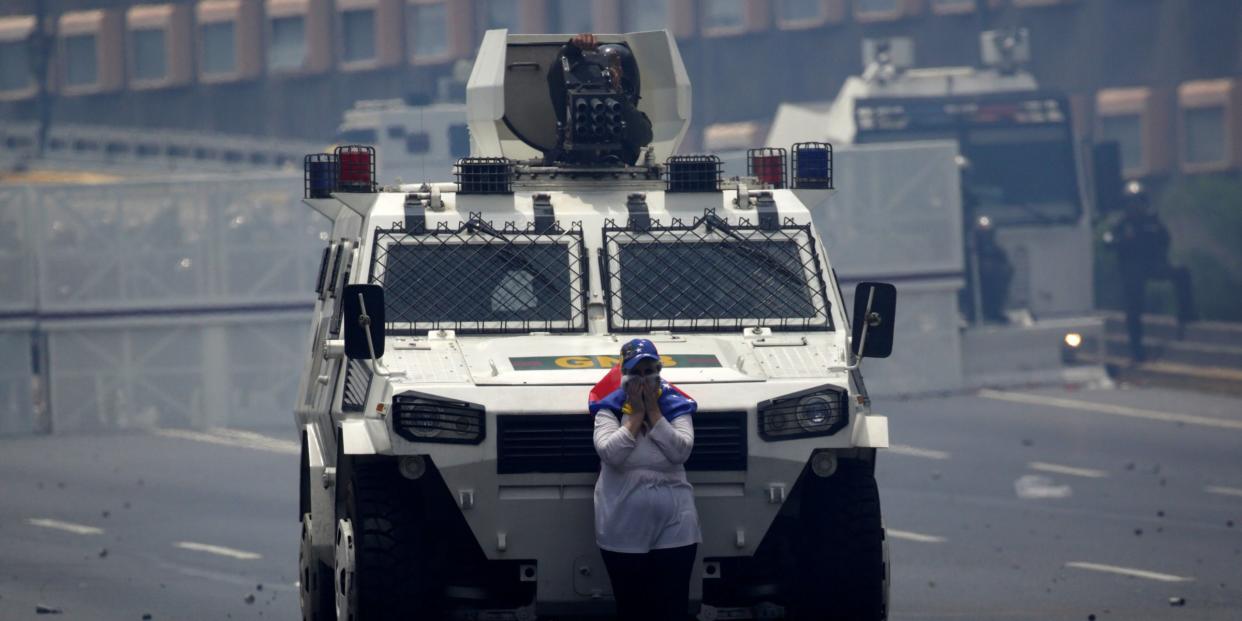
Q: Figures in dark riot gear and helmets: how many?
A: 3